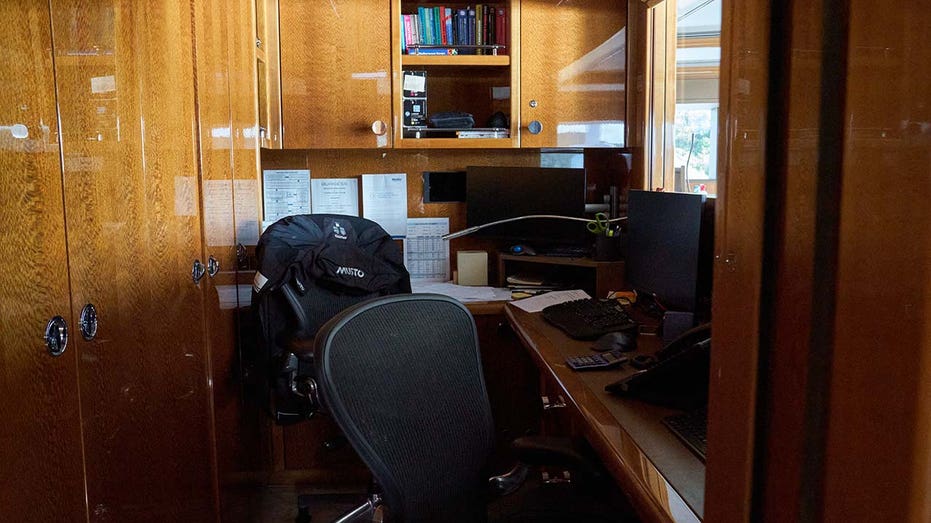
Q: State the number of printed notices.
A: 4